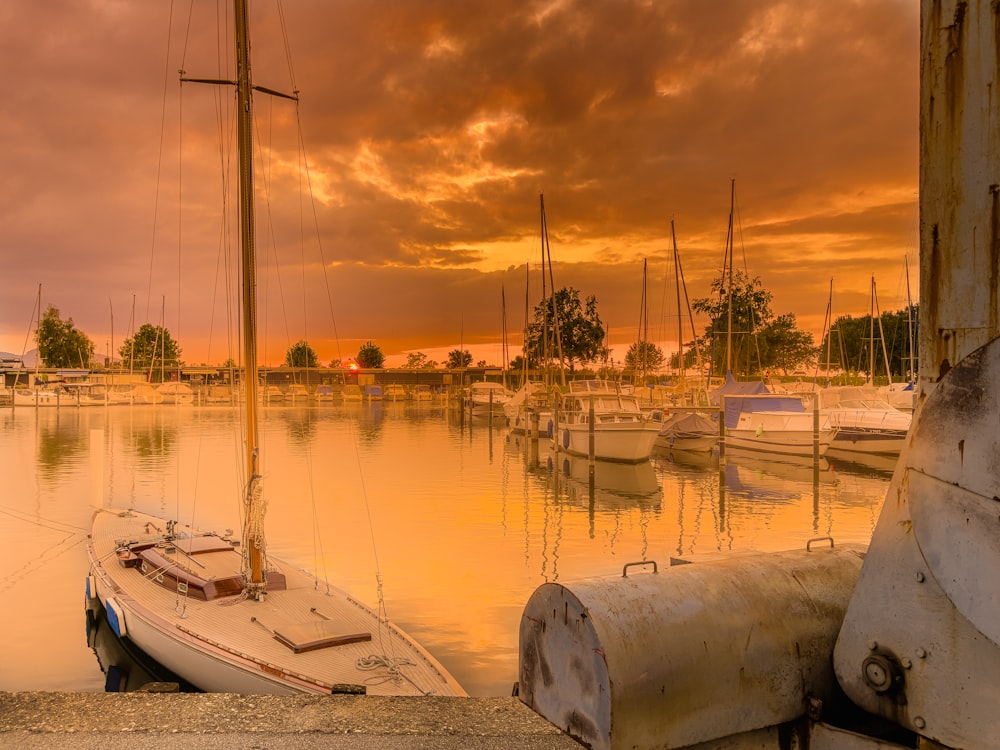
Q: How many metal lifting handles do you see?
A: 2